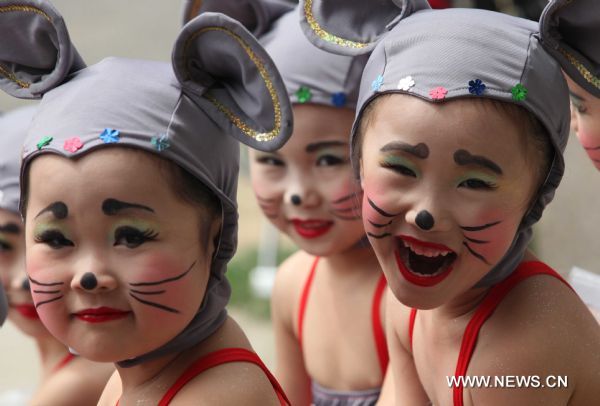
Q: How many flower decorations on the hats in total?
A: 11